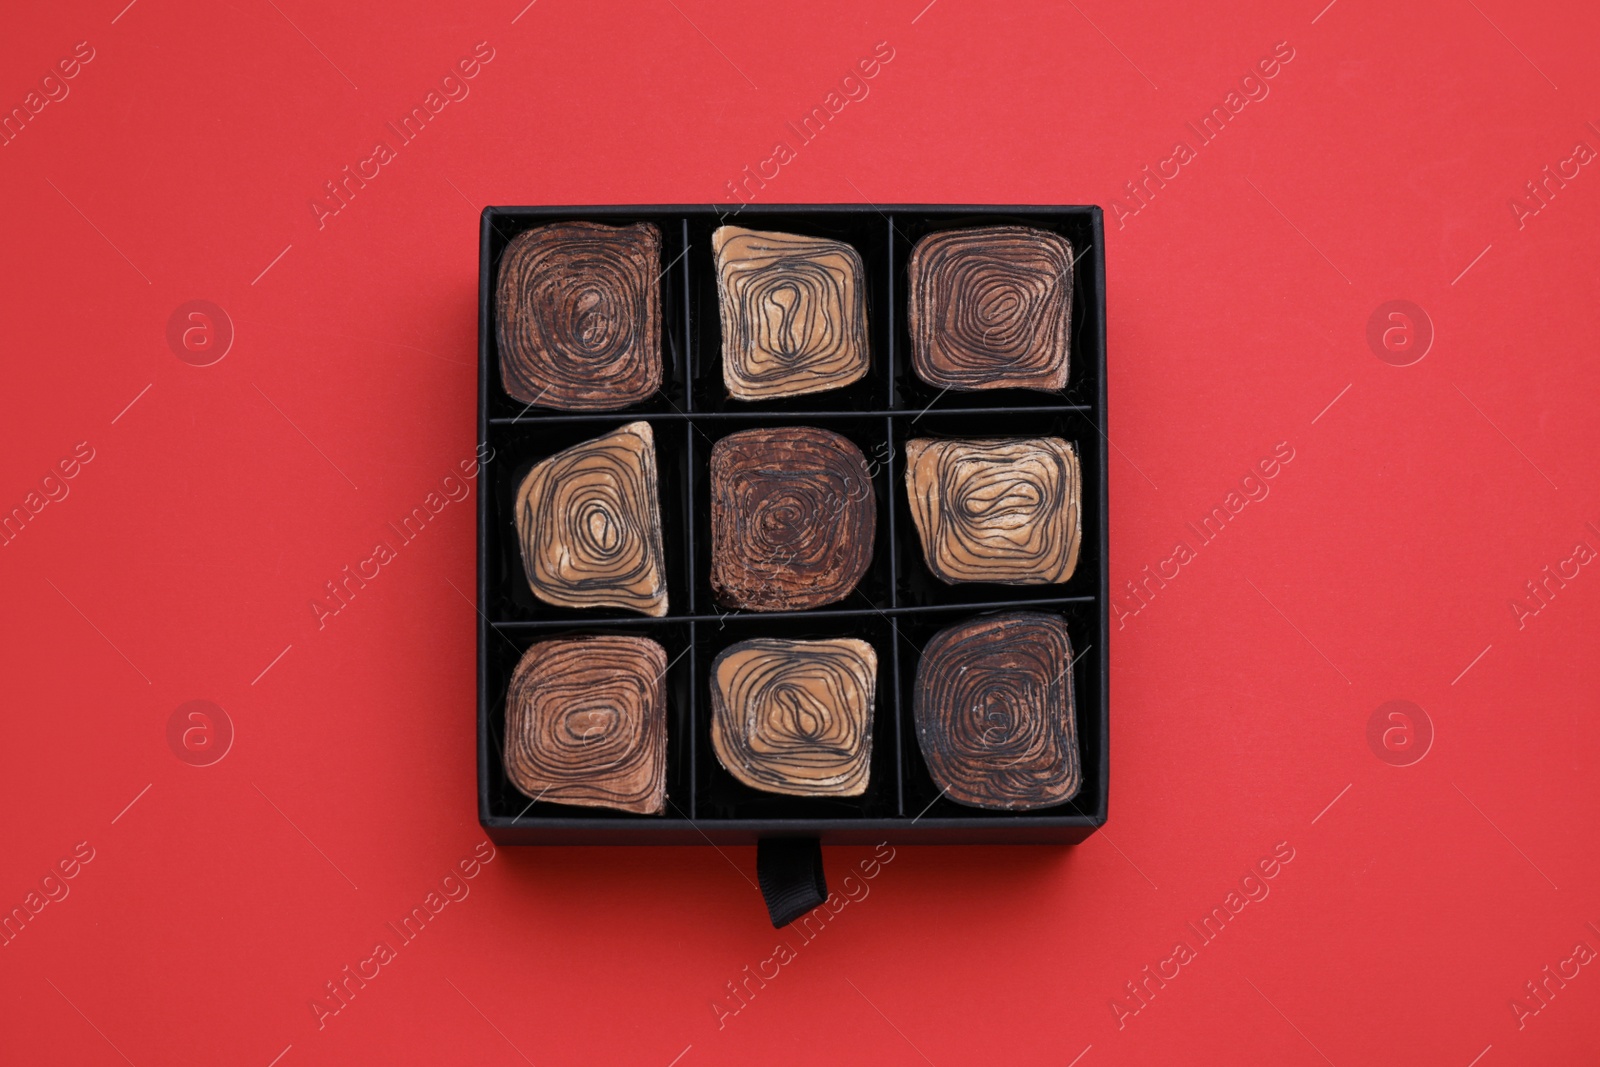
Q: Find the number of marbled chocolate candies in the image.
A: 9